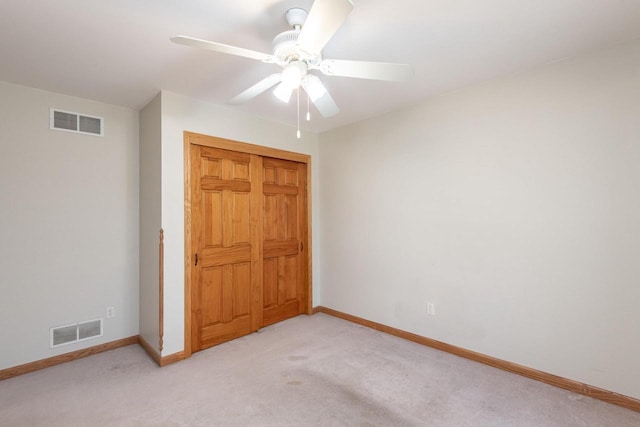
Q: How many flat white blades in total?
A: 5